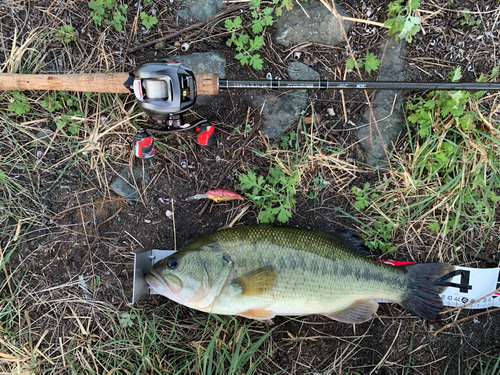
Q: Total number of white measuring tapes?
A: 1